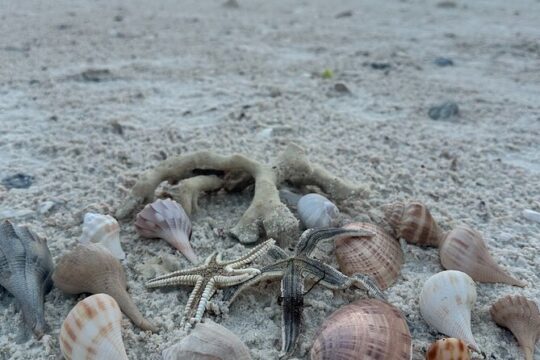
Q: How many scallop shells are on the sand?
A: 2